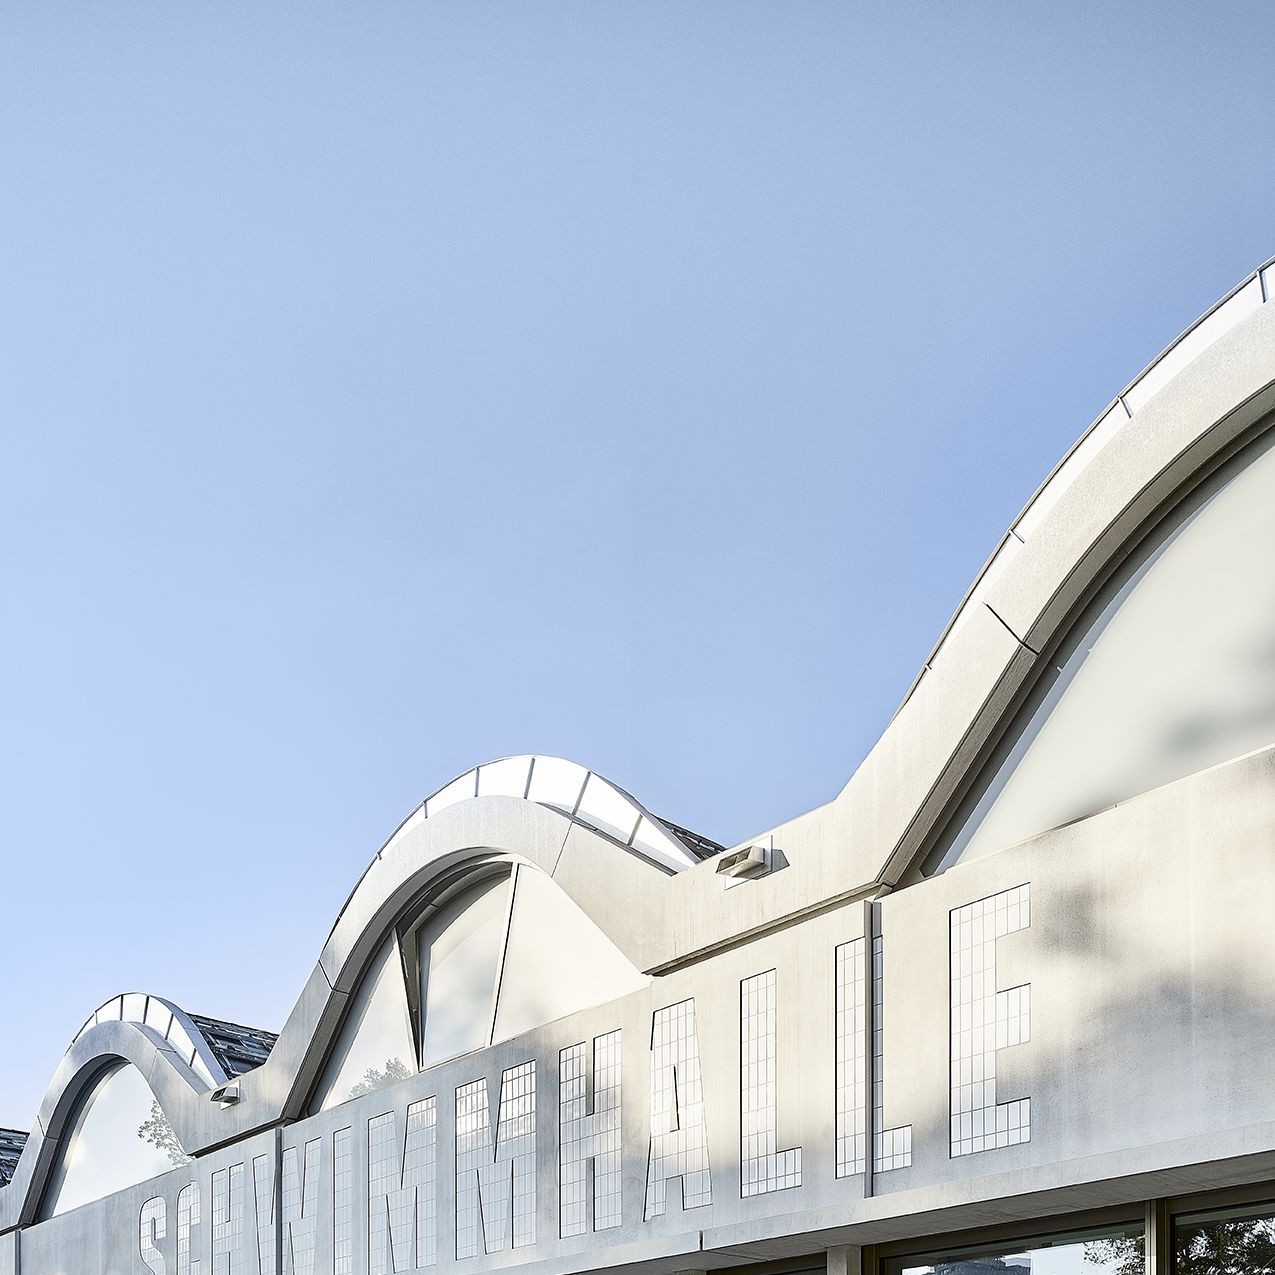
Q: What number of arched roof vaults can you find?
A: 3